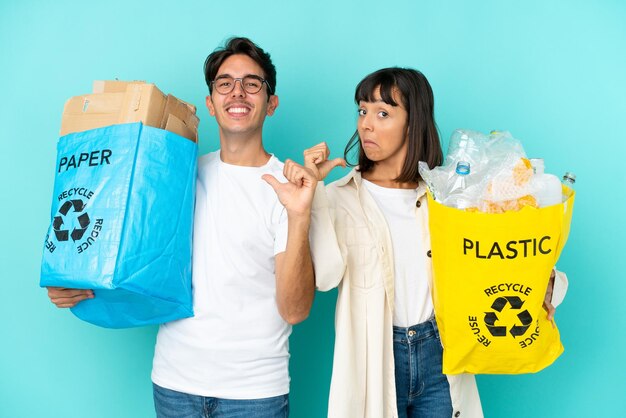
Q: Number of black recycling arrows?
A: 6